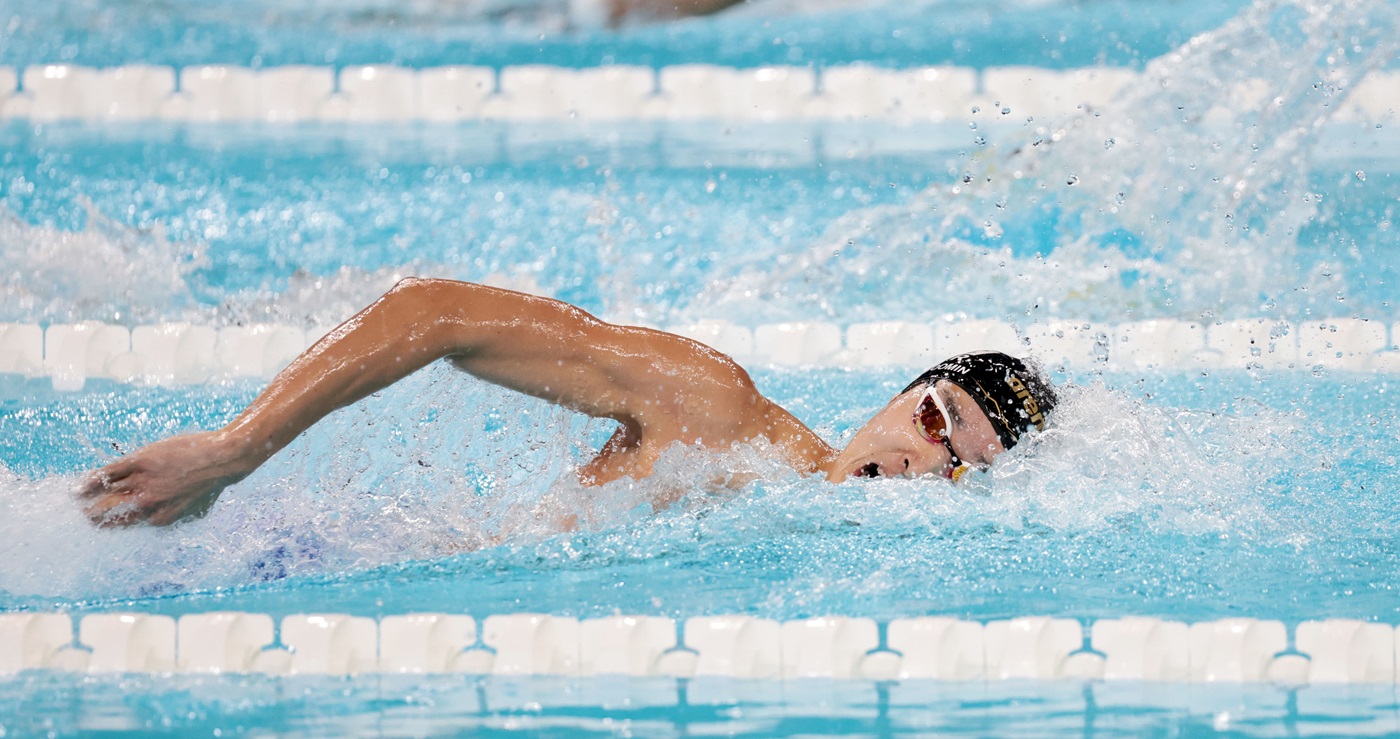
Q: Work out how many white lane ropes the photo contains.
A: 3